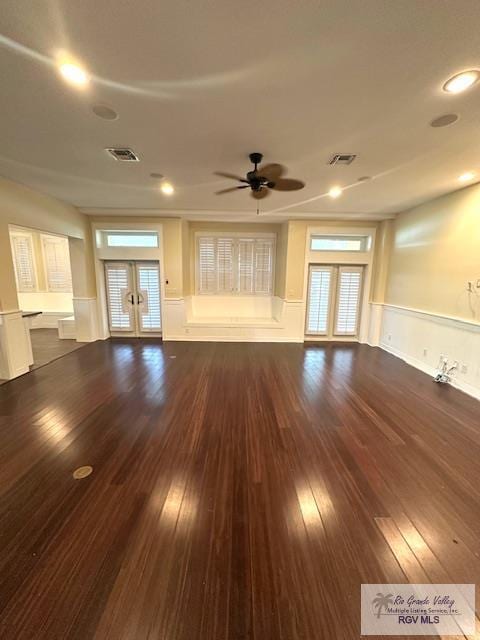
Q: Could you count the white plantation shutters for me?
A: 10